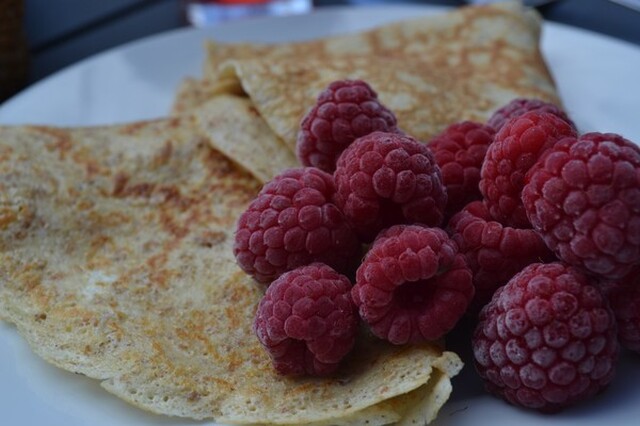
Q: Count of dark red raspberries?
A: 12